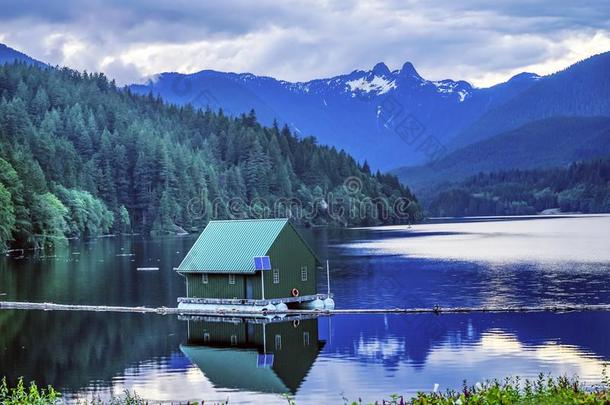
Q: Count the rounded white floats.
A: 4